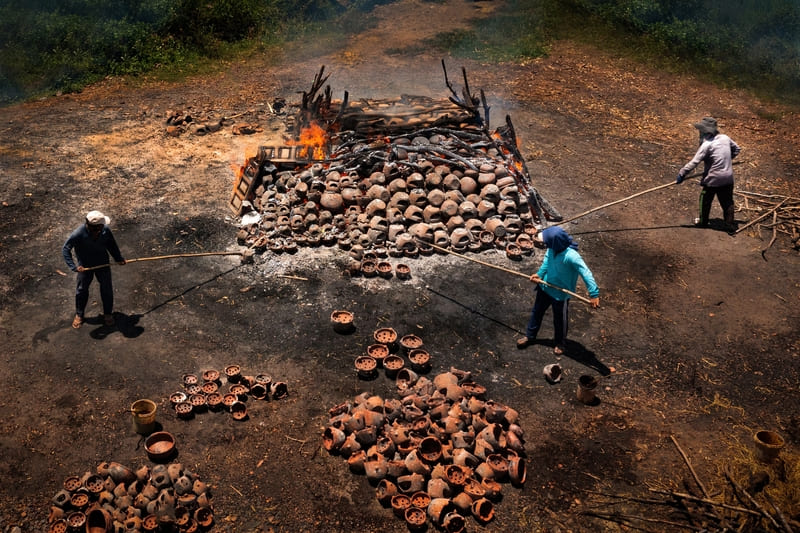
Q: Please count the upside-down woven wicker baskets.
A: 0